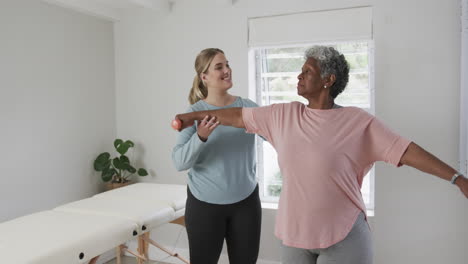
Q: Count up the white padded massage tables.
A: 1